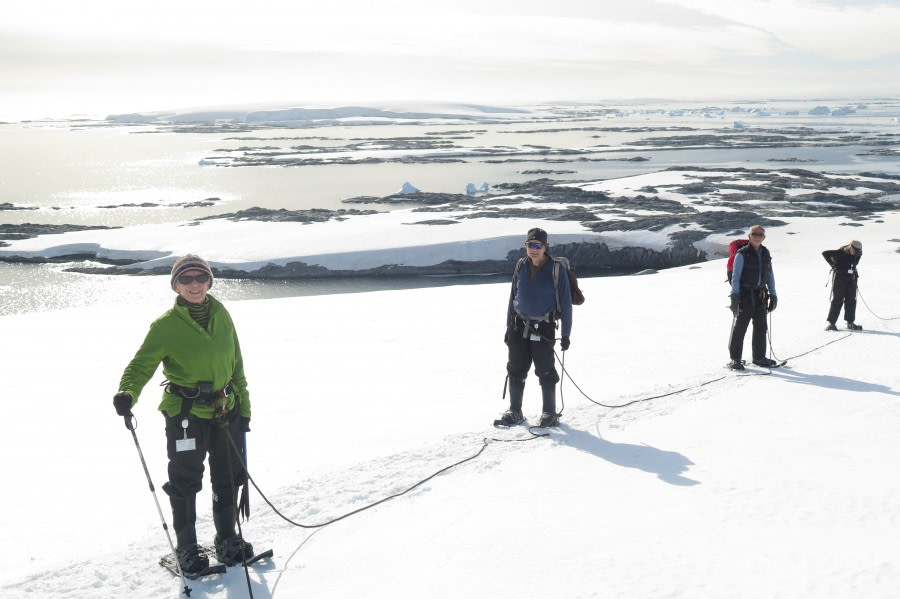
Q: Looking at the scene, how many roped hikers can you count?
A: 4